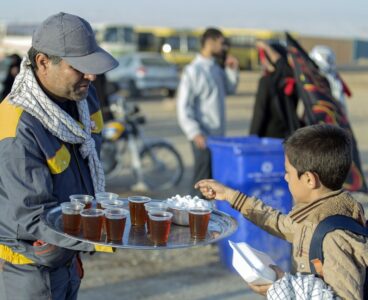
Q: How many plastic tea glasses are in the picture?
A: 10